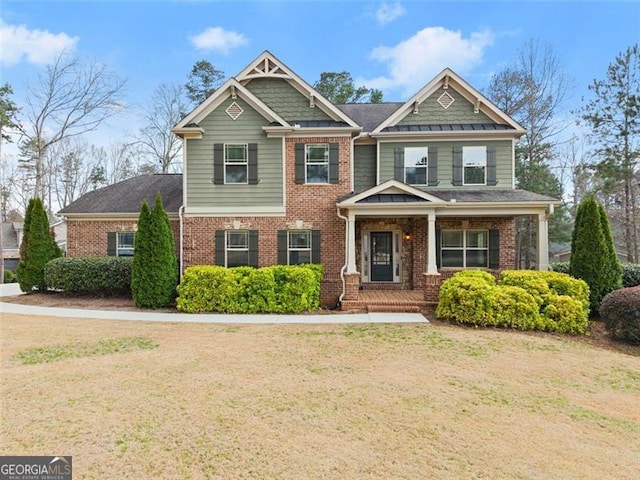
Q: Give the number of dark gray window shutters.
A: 15